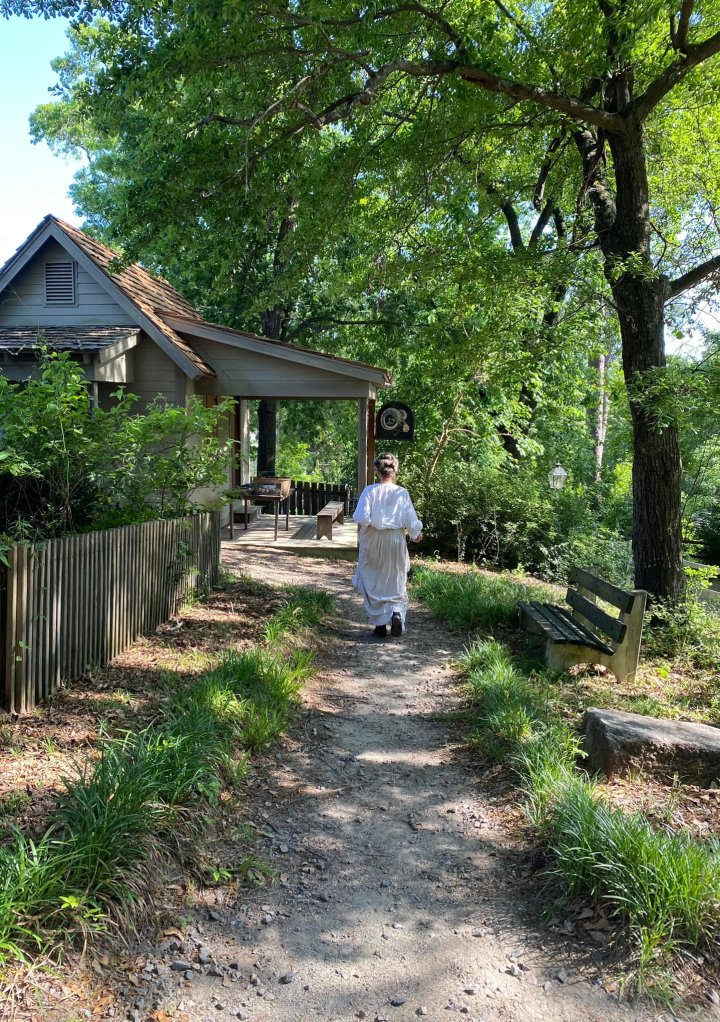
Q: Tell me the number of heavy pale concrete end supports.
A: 2